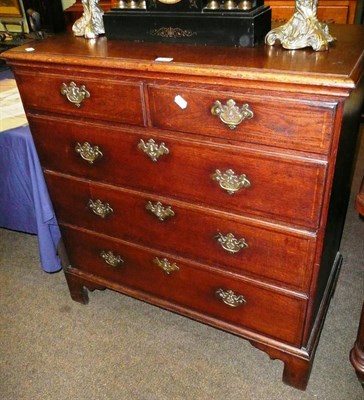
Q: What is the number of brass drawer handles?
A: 8